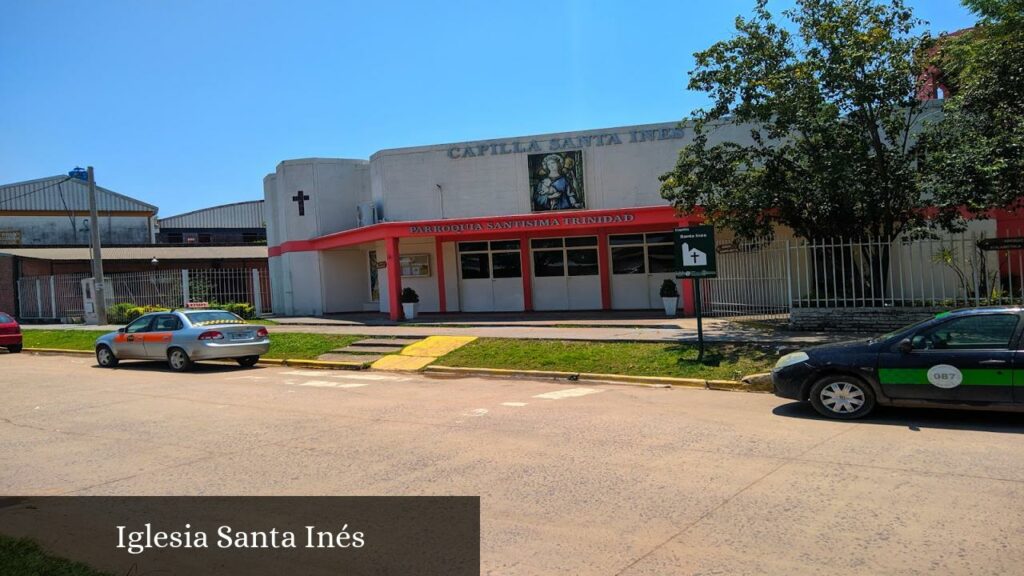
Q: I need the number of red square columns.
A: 5